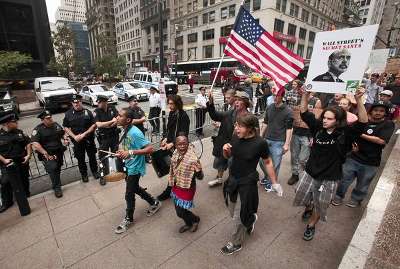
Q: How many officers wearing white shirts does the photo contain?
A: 2